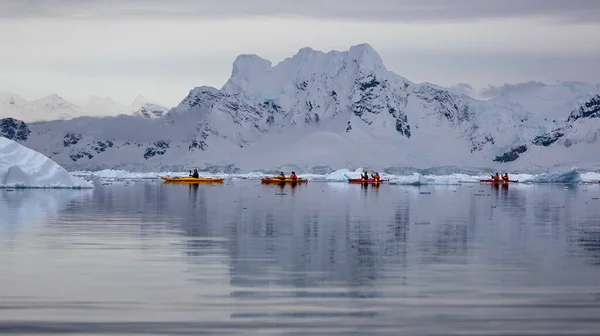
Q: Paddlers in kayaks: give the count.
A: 7